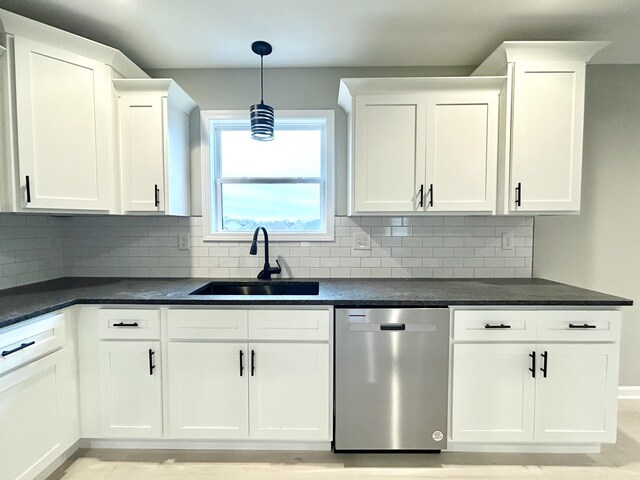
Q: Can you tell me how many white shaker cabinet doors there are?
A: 11